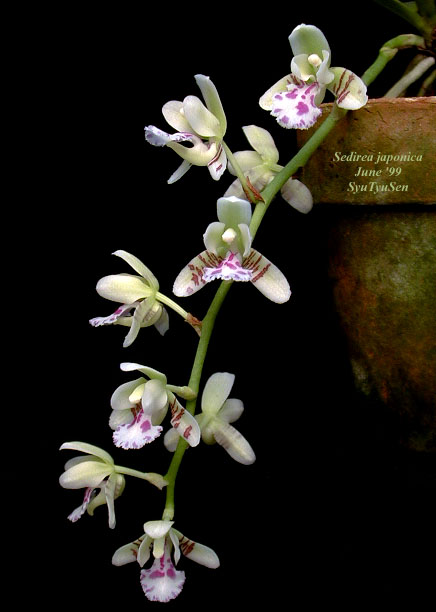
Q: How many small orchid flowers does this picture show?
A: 9